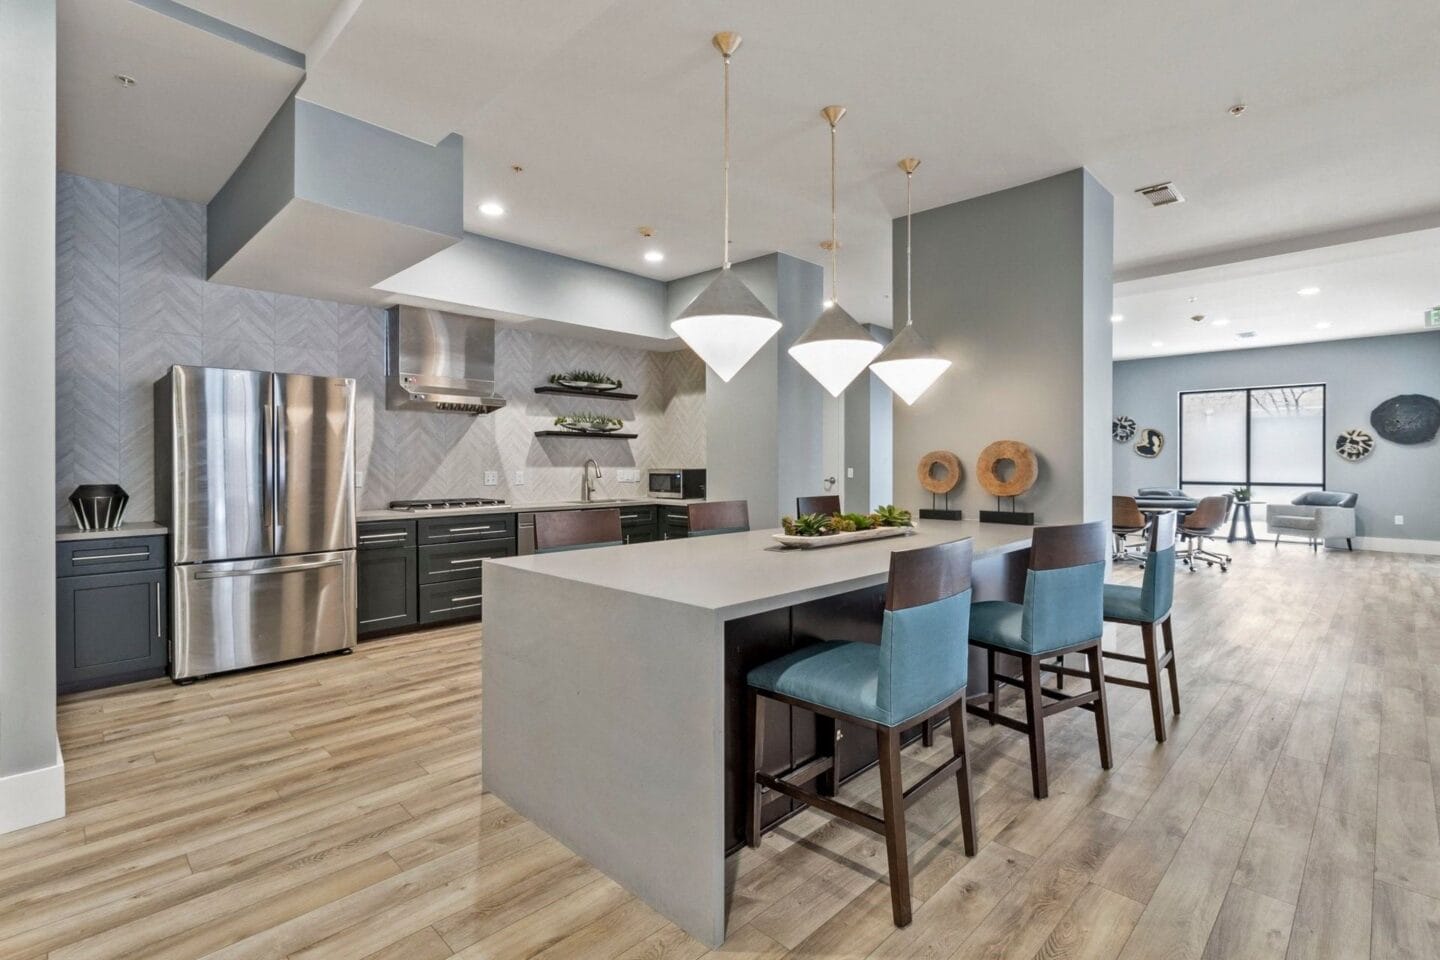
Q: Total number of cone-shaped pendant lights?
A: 3